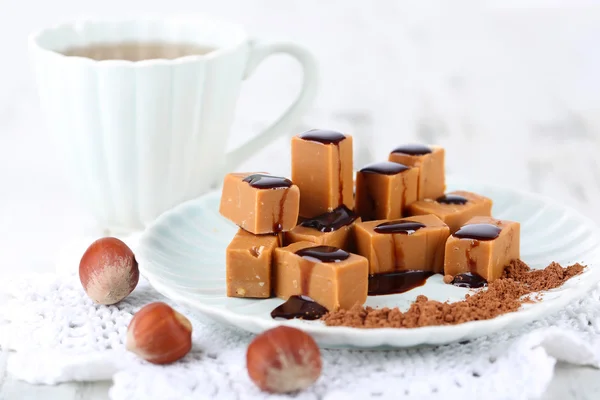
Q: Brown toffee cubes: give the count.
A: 10